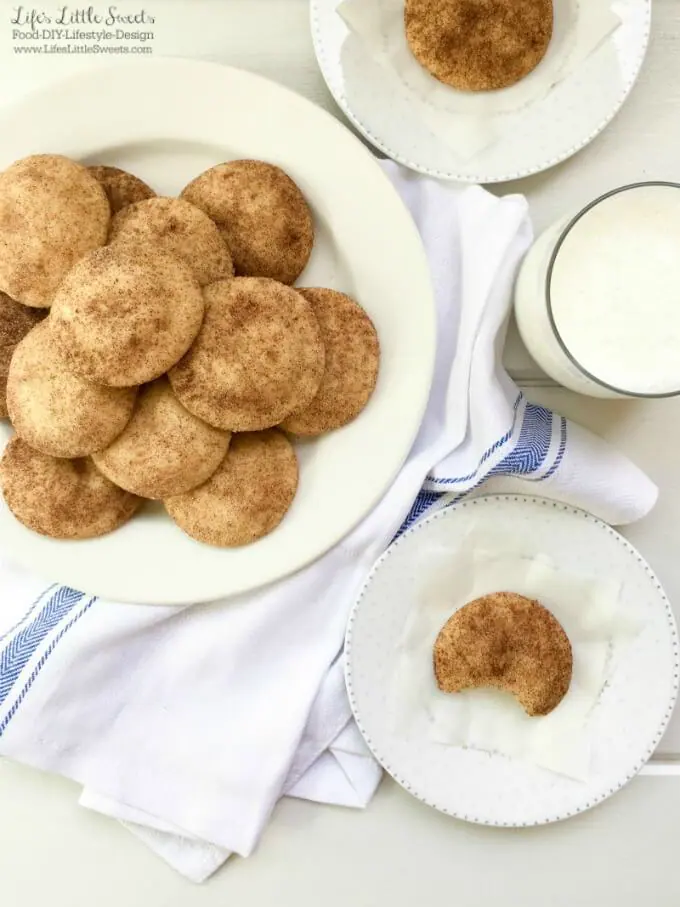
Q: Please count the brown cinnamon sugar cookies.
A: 14